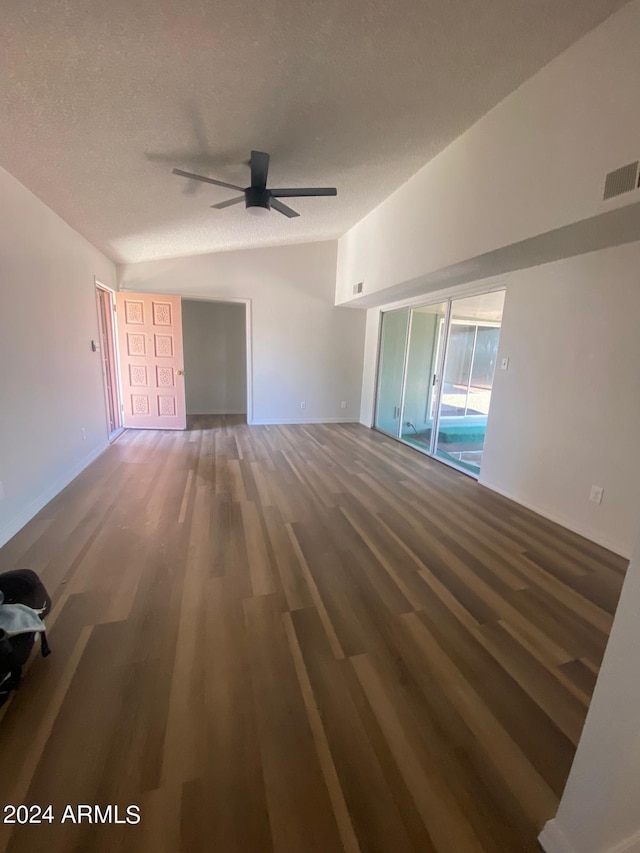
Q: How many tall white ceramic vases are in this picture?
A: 0